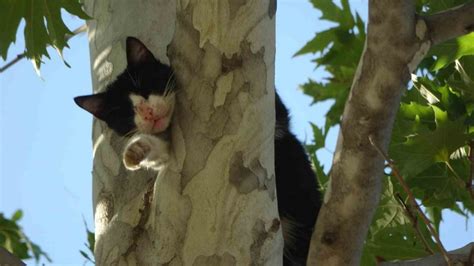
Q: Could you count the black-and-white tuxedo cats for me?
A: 1